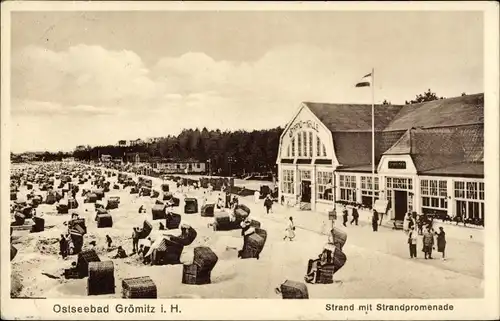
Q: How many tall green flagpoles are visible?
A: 0